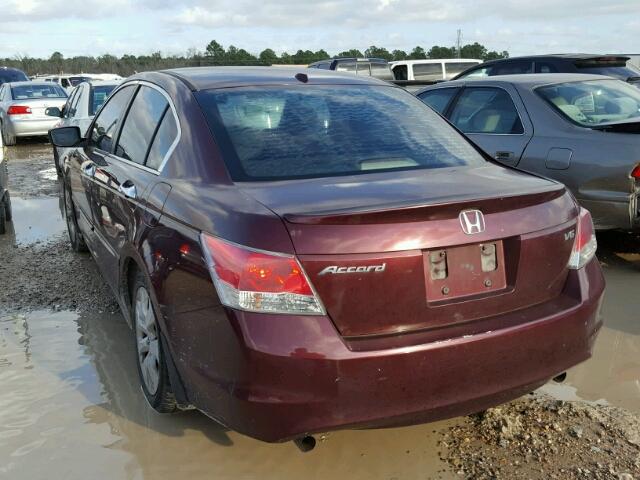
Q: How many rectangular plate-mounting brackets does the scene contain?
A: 2